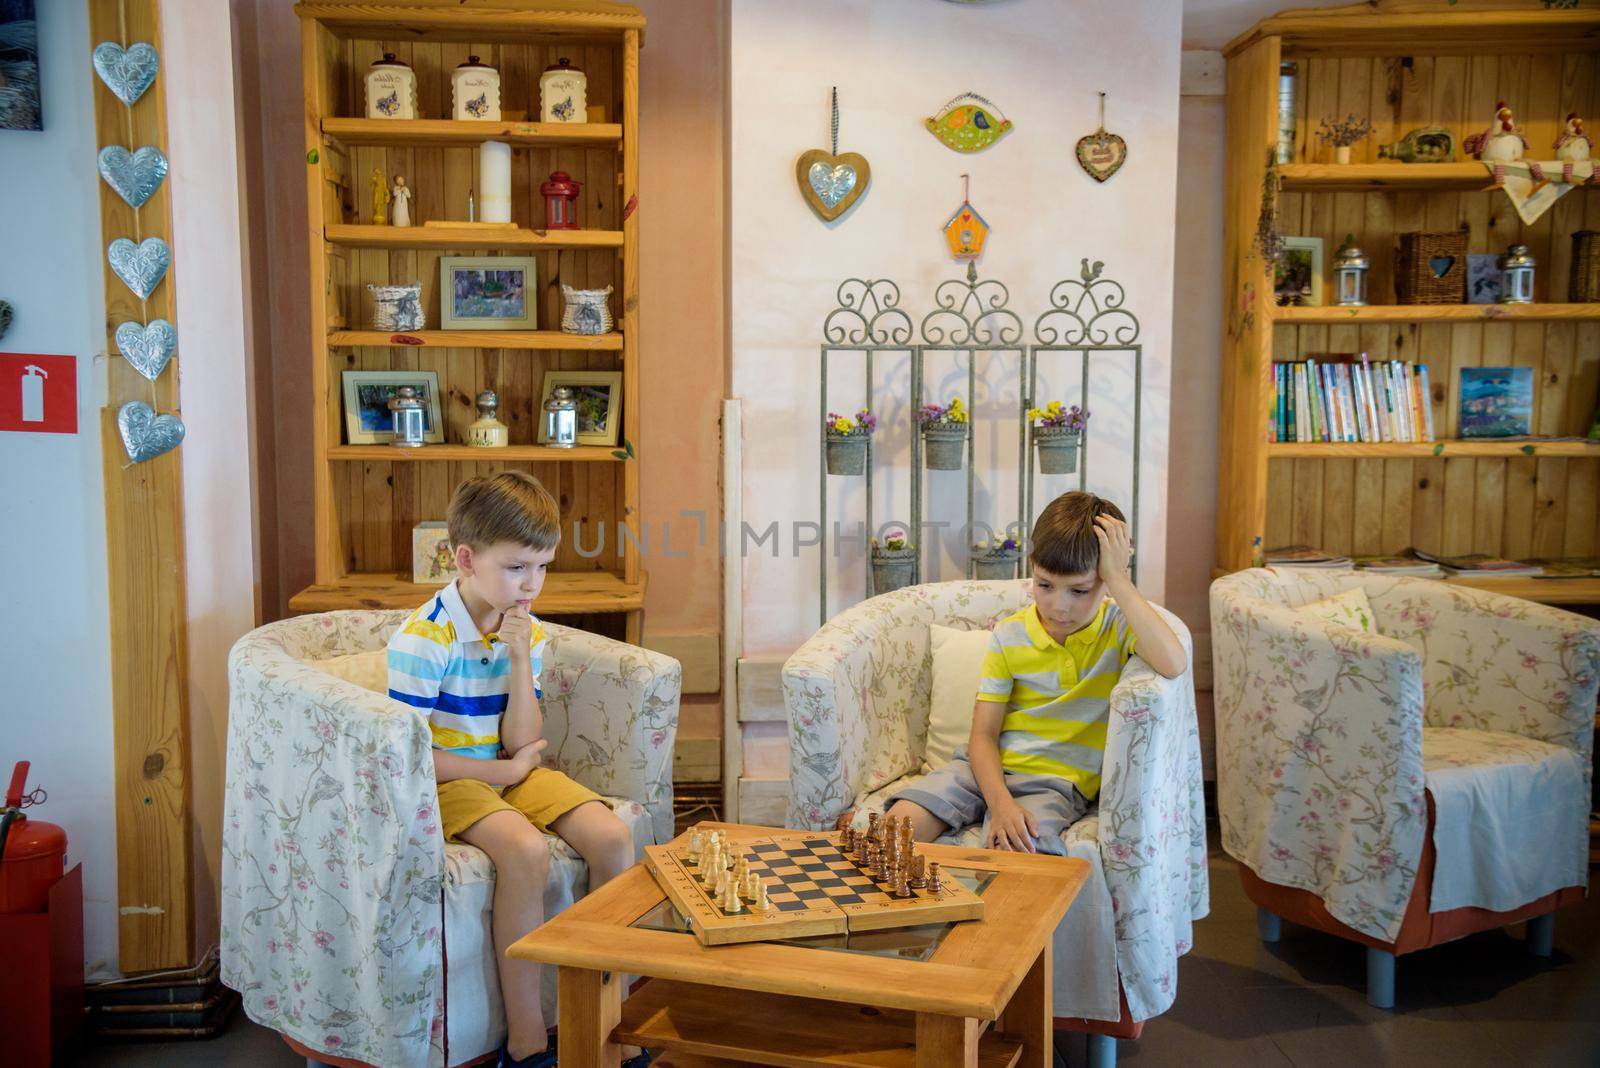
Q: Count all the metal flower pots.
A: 5